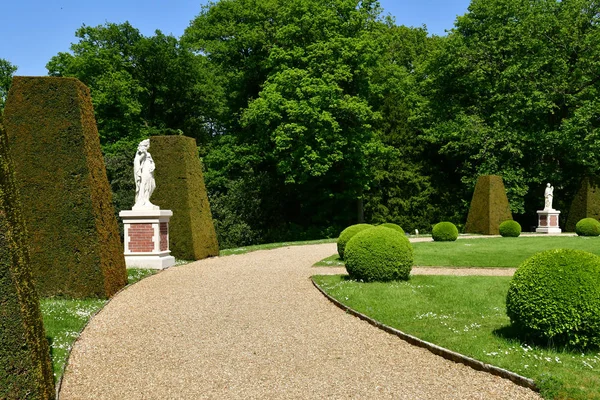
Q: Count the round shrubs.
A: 7